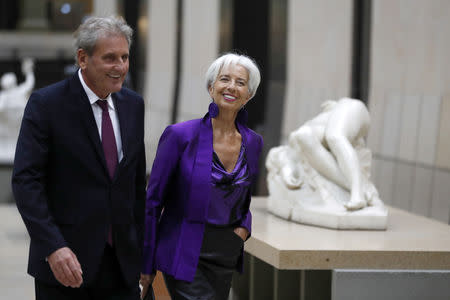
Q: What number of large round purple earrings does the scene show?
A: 2